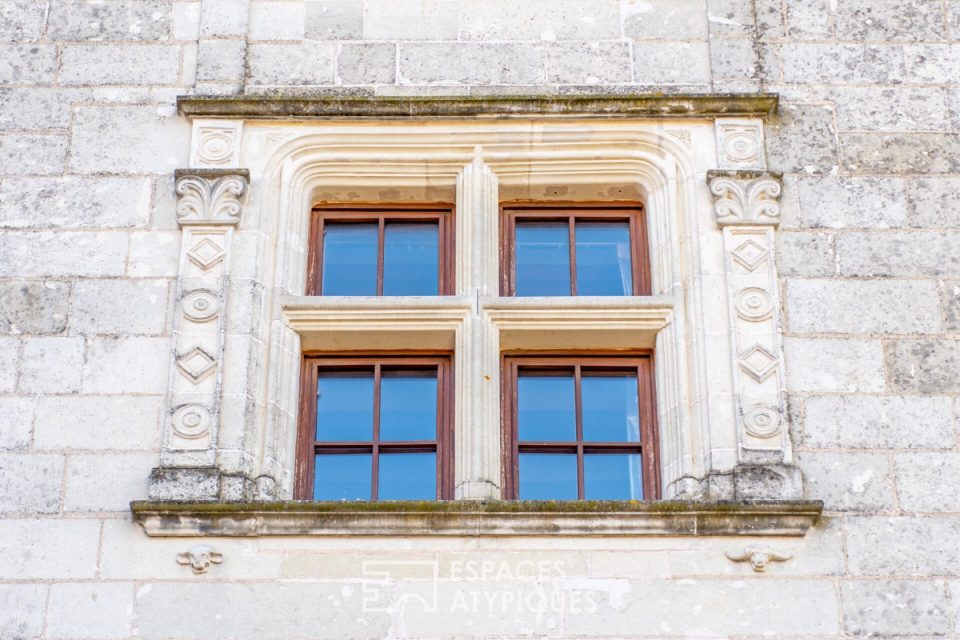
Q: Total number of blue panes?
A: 12